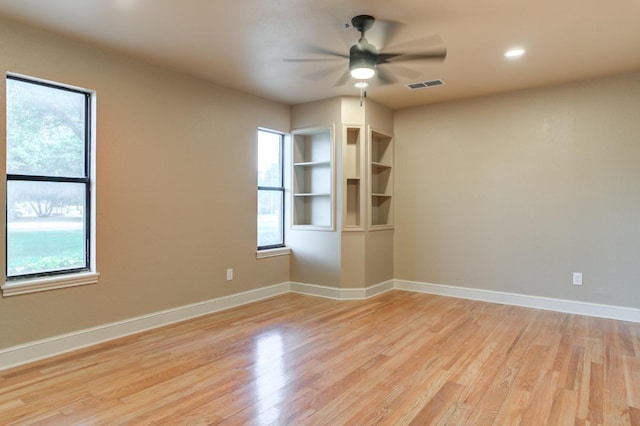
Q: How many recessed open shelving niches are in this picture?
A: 3